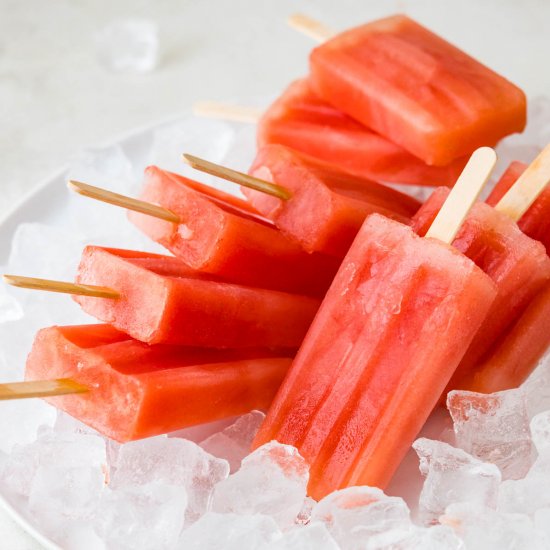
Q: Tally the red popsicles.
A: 9